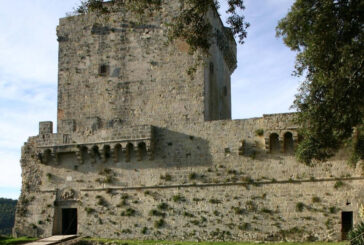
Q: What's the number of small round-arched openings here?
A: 9